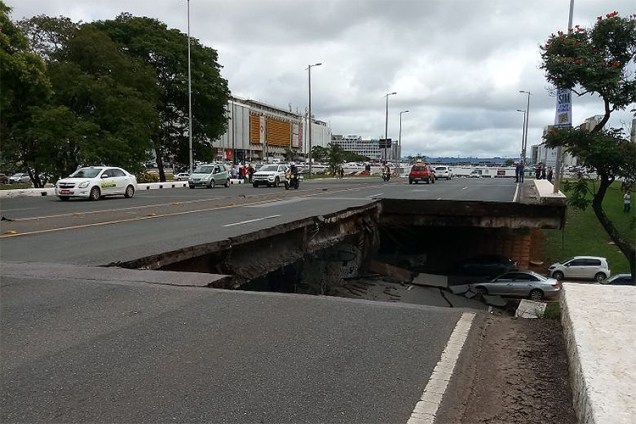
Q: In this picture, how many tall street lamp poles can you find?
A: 7